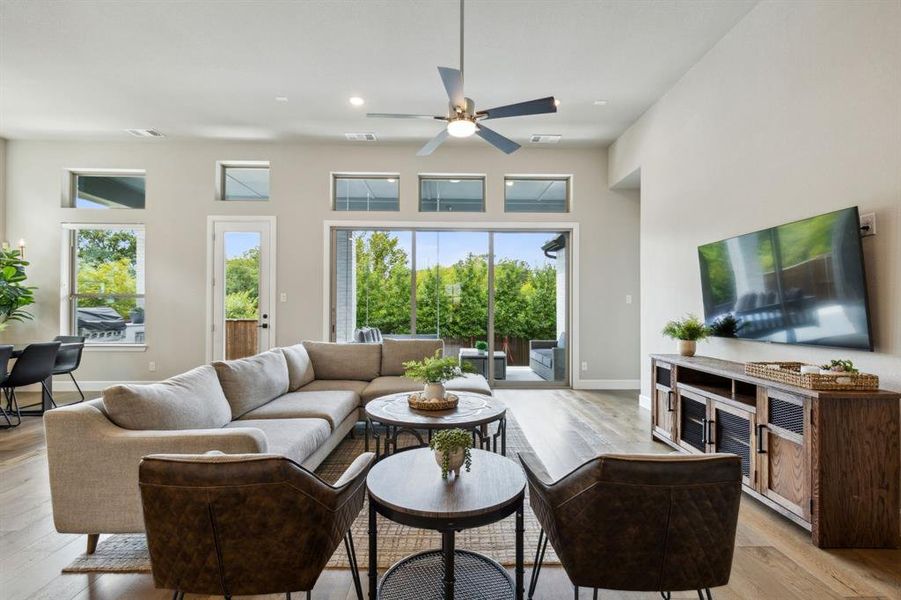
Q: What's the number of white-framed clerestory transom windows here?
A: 5